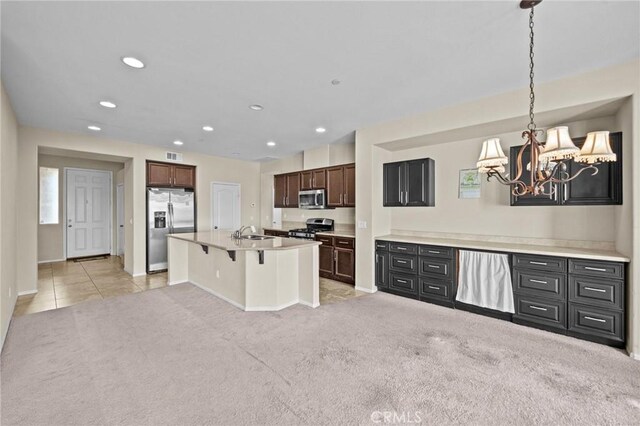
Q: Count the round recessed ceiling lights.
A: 8